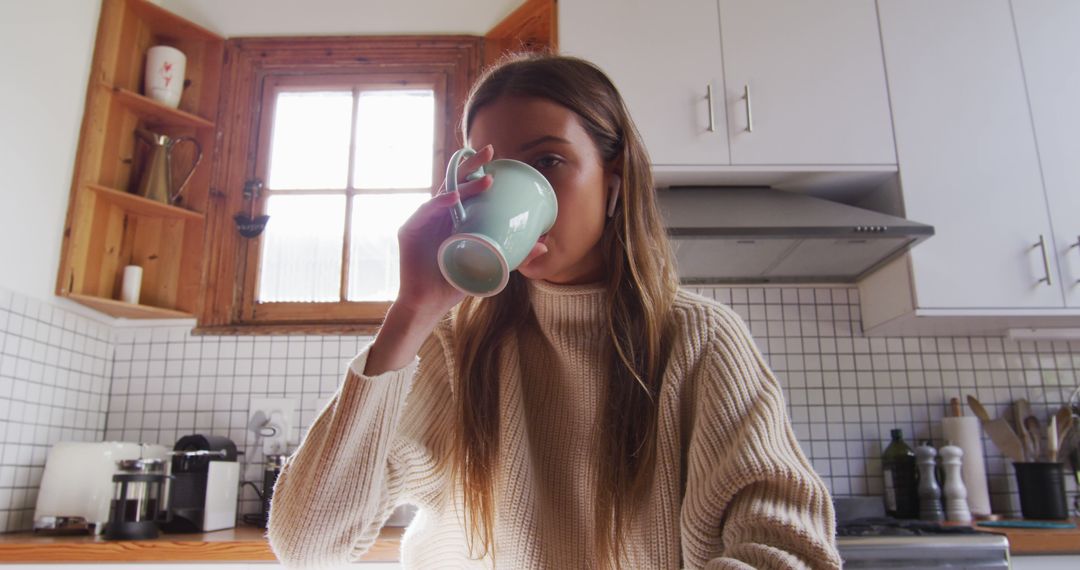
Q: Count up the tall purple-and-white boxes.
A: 0